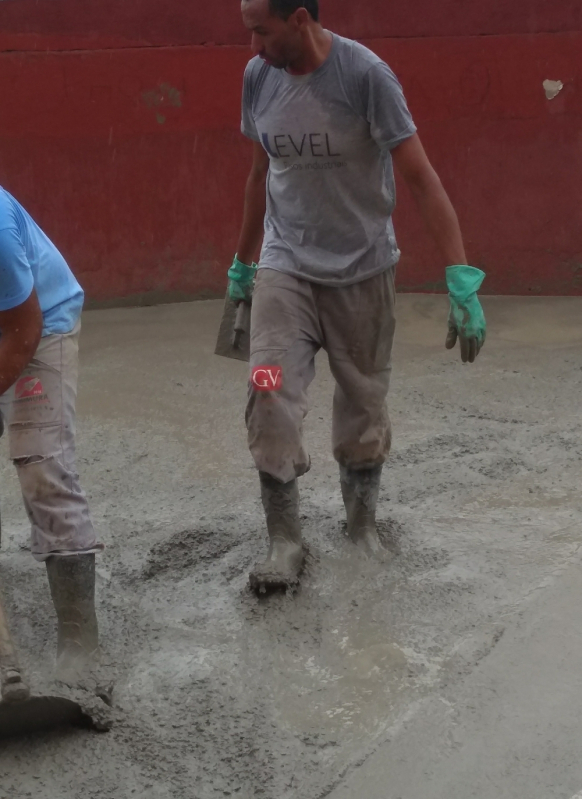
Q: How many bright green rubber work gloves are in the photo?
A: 2